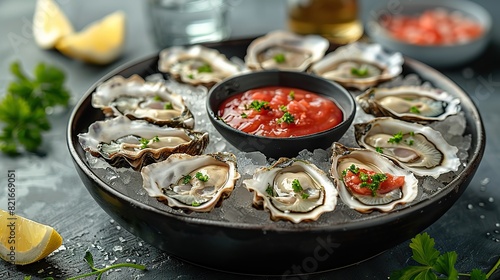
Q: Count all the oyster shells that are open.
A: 10